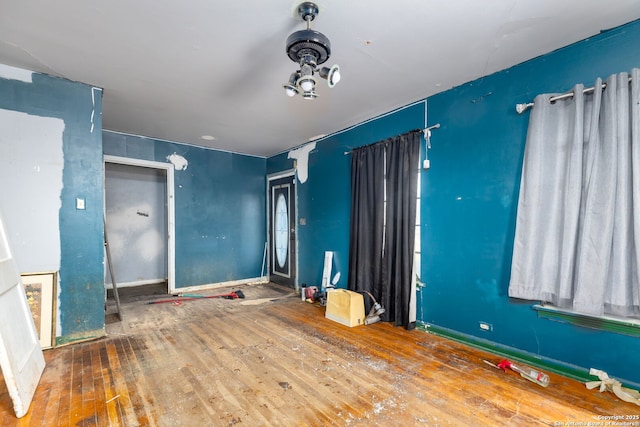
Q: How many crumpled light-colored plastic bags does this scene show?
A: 1